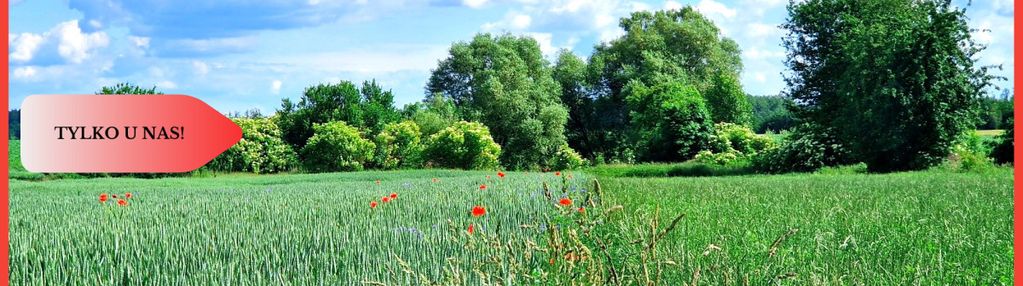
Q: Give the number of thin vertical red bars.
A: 2